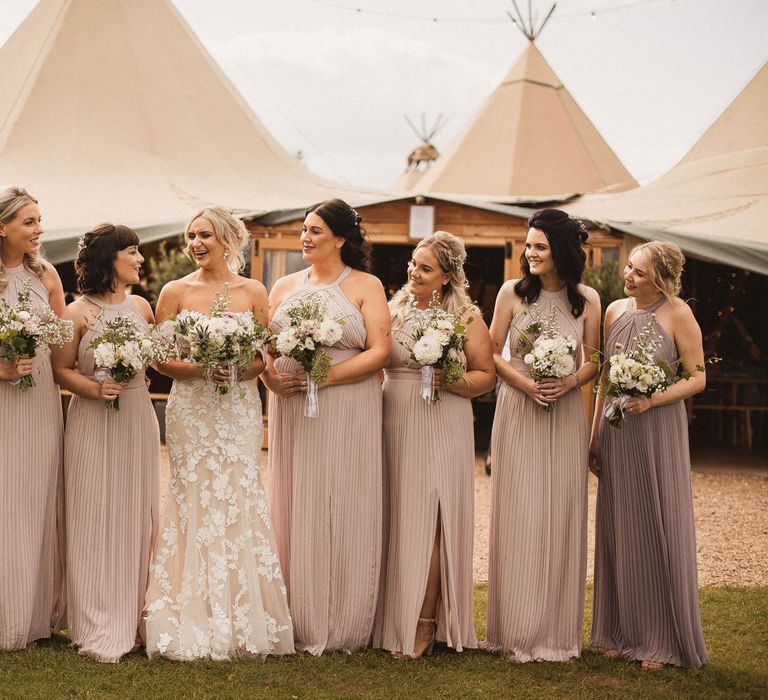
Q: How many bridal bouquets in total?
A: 7